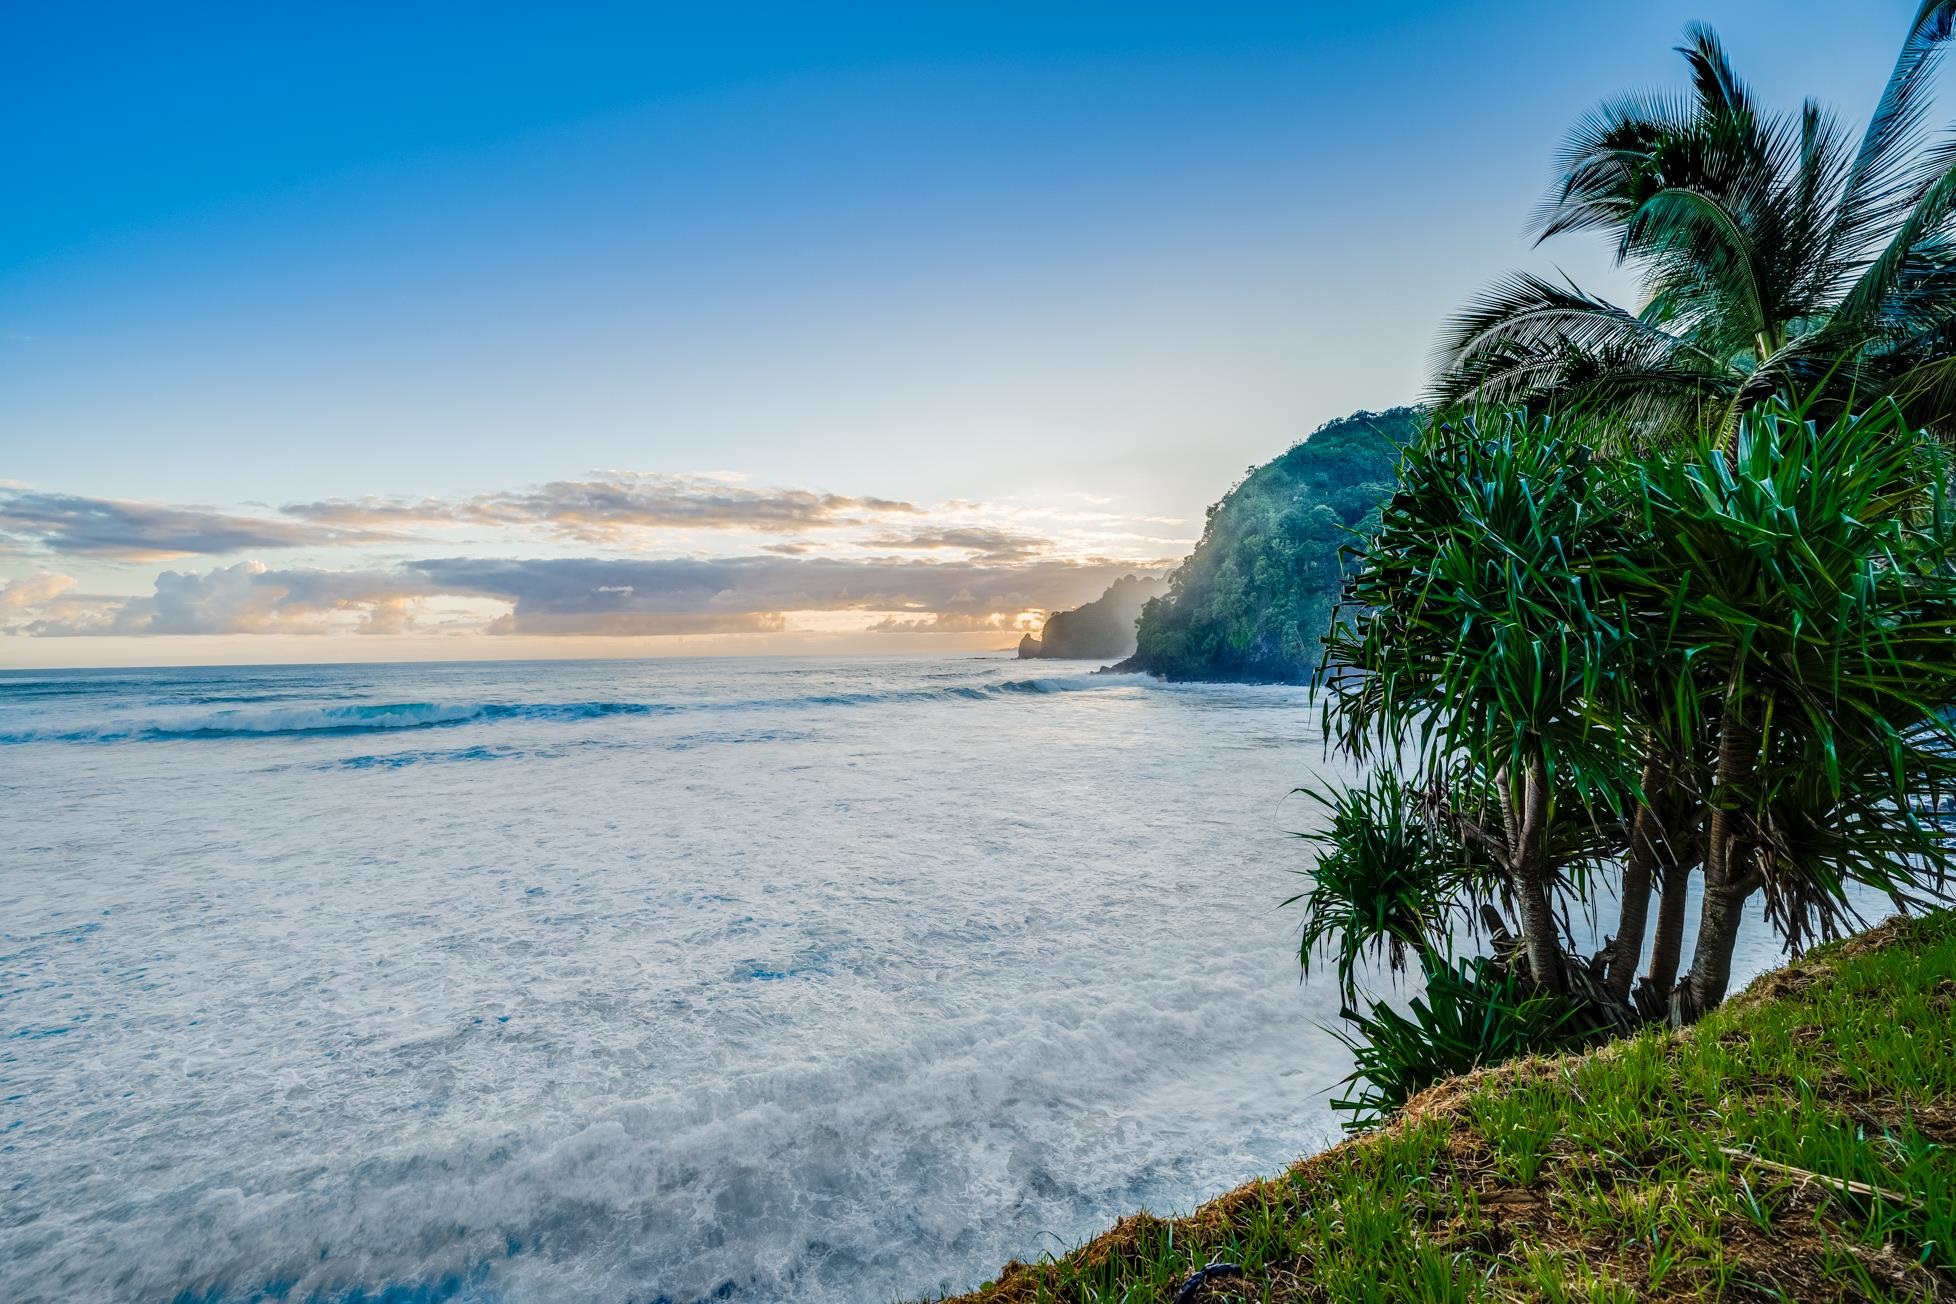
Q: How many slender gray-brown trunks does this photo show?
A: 4